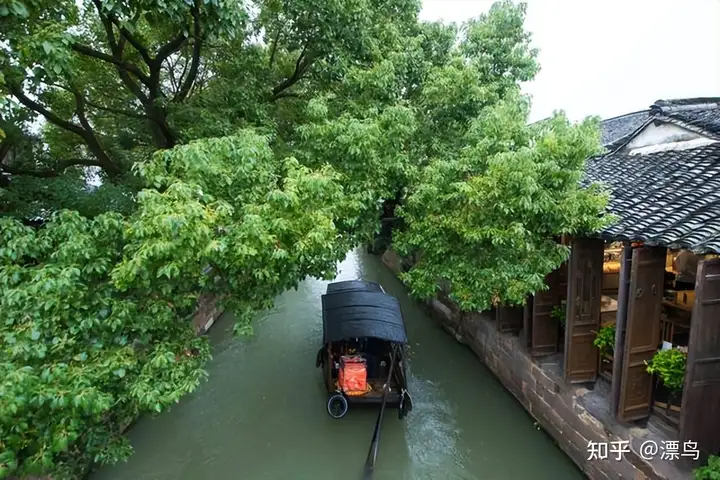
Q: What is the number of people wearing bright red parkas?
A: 0